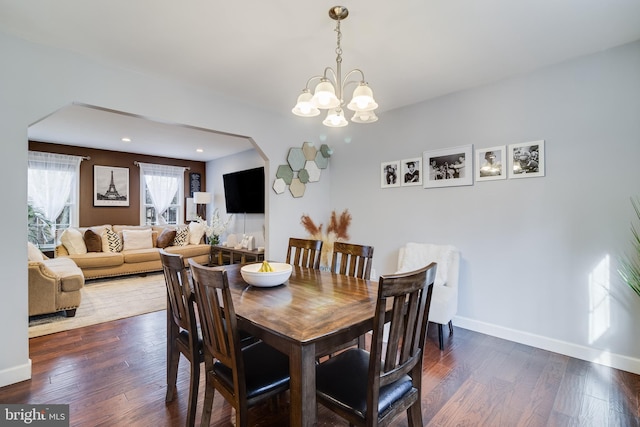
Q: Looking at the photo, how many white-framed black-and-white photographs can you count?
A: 5